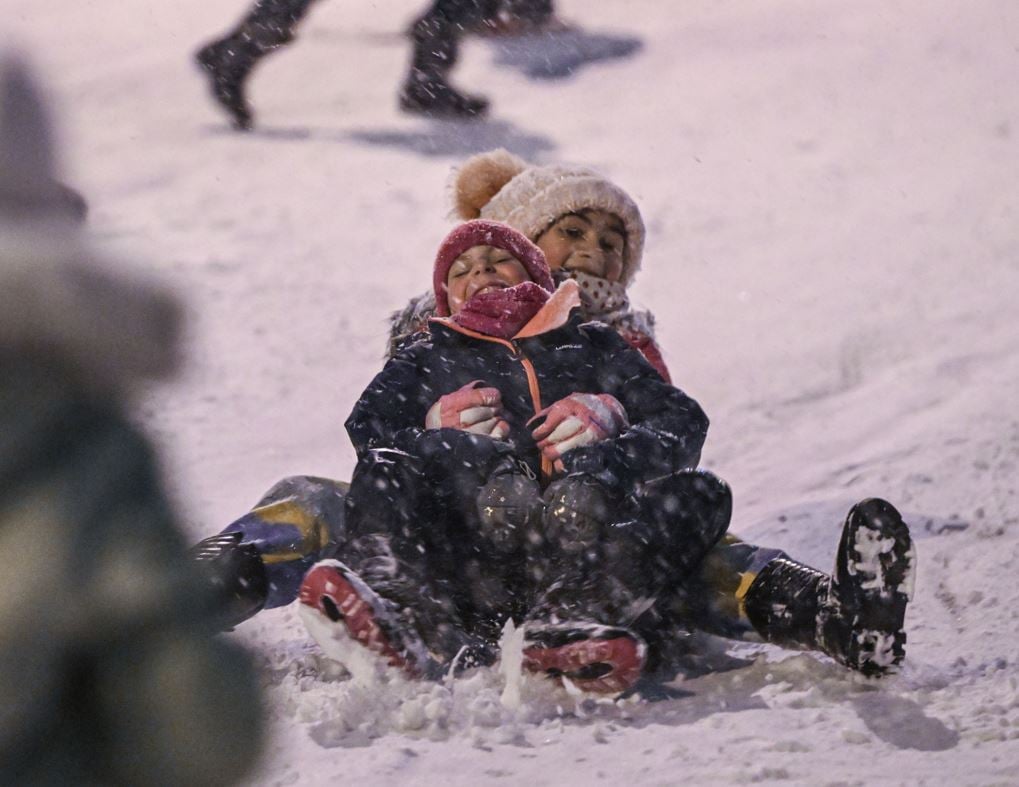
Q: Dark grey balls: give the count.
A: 0